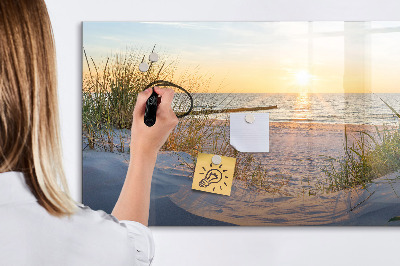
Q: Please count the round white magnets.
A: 4